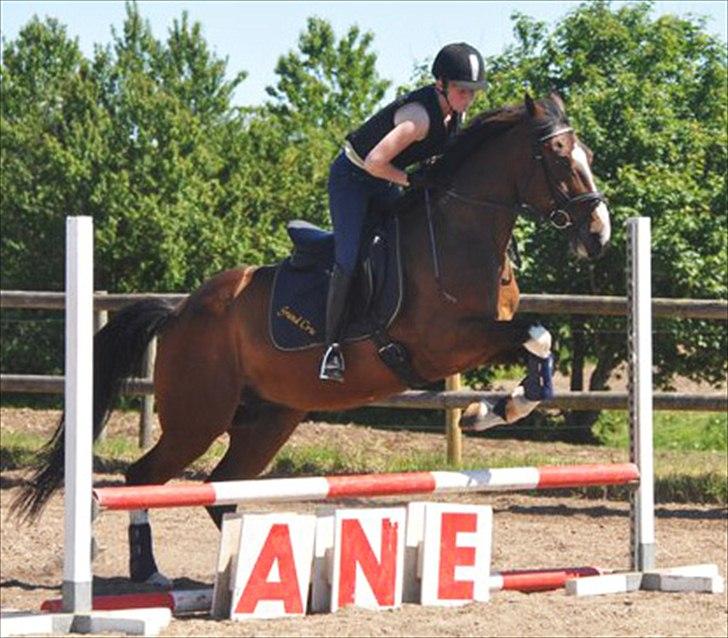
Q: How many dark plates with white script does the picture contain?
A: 0